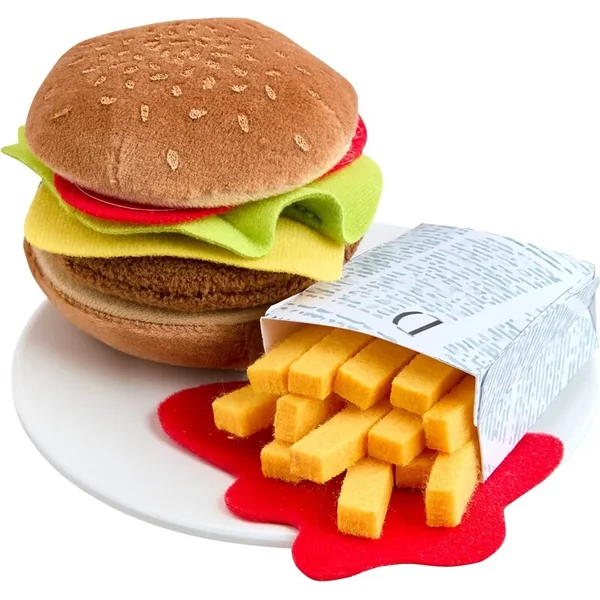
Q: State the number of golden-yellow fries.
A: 13